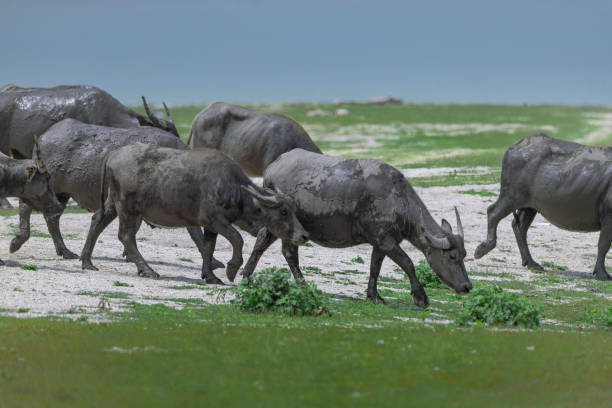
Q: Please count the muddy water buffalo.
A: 7